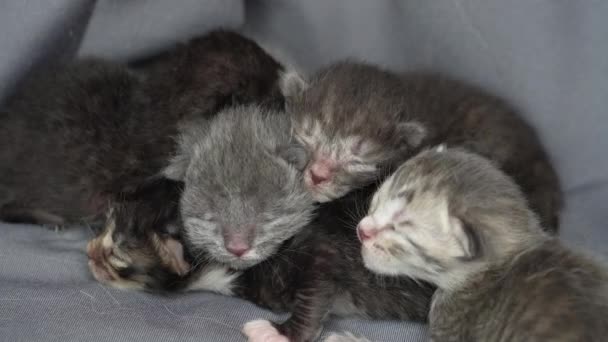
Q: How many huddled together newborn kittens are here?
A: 5